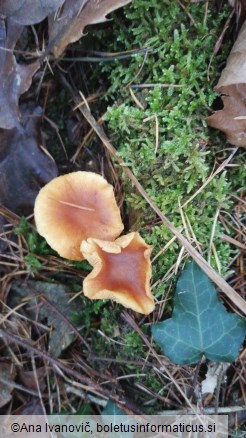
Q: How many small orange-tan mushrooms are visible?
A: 2